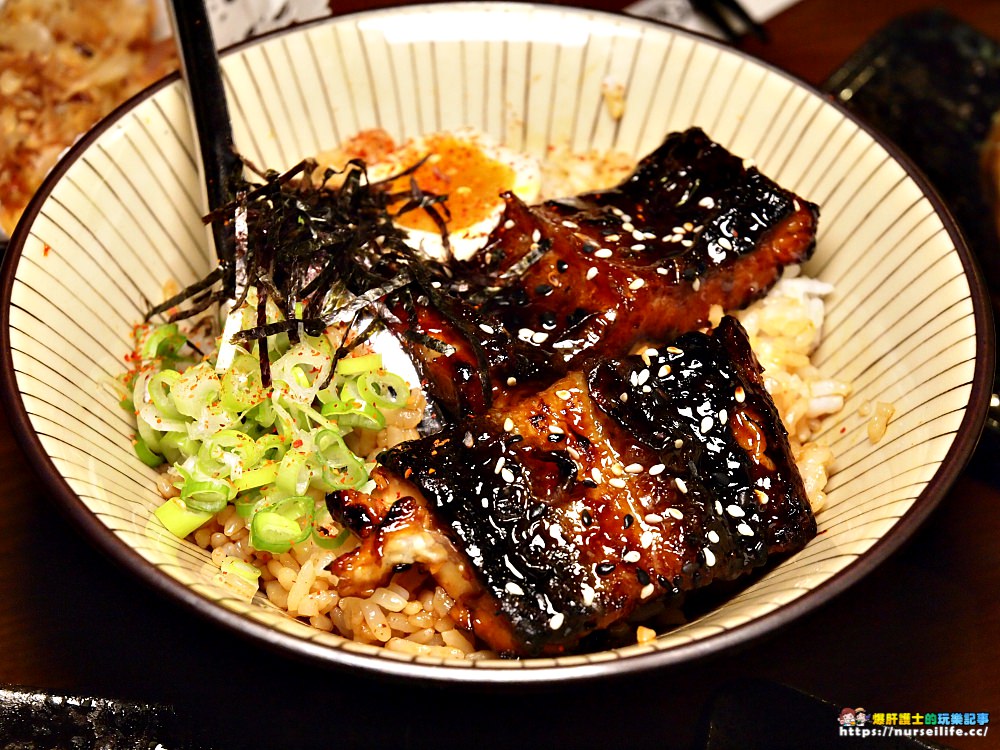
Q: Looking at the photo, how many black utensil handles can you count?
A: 1